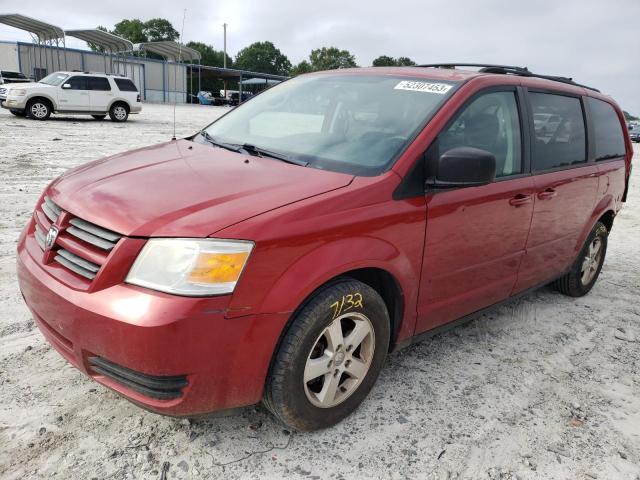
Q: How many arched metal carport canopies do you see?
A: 3